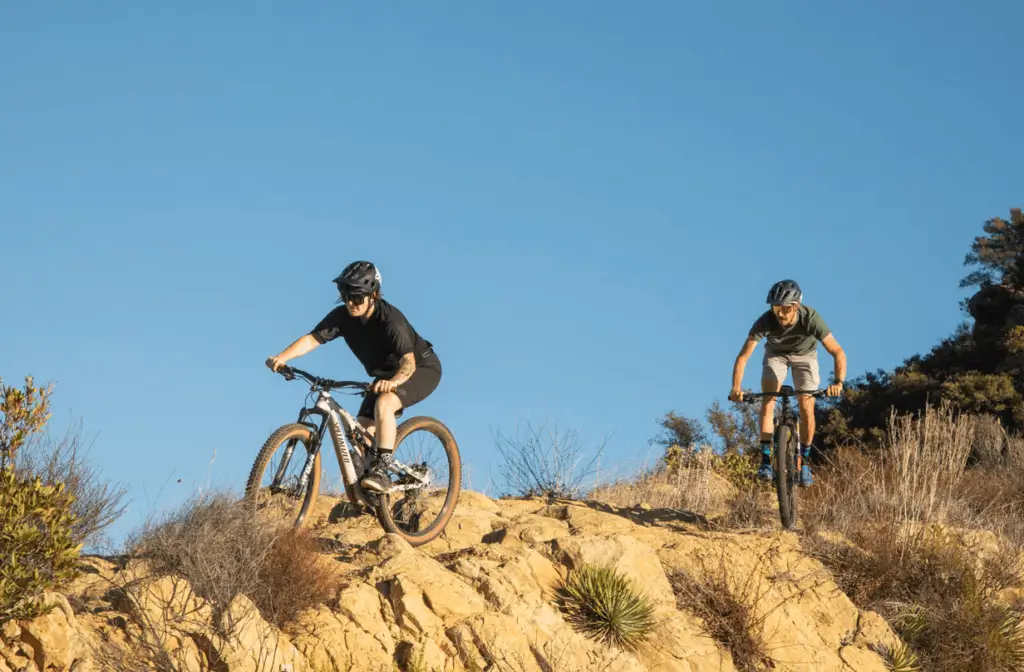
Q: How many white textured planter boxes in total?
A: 0